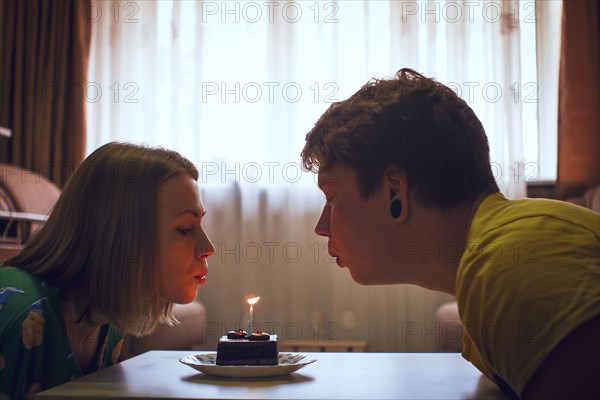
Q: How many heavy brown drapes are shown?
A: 2